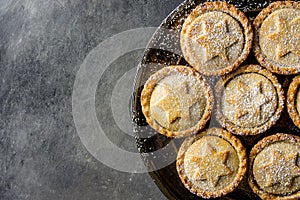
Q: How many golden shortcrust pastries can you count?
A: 7